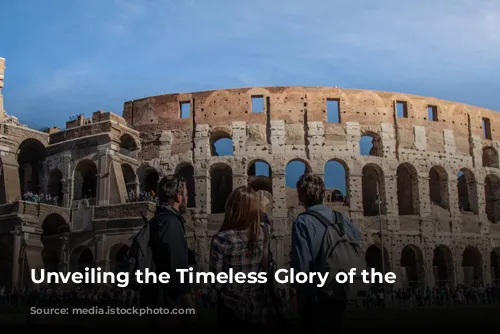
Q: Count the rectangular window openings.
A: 6